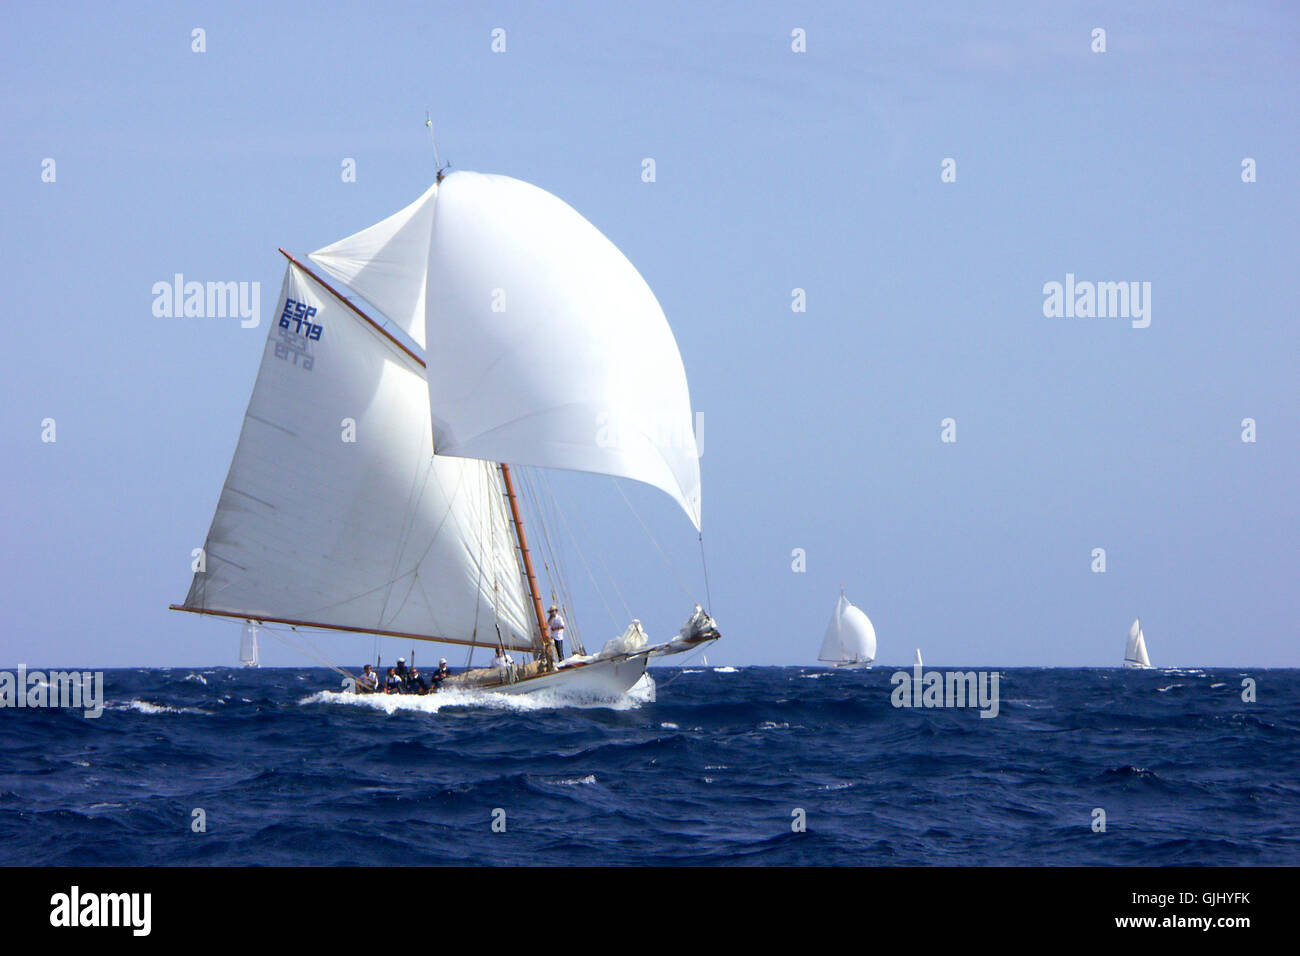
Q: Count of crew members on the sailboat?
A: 7